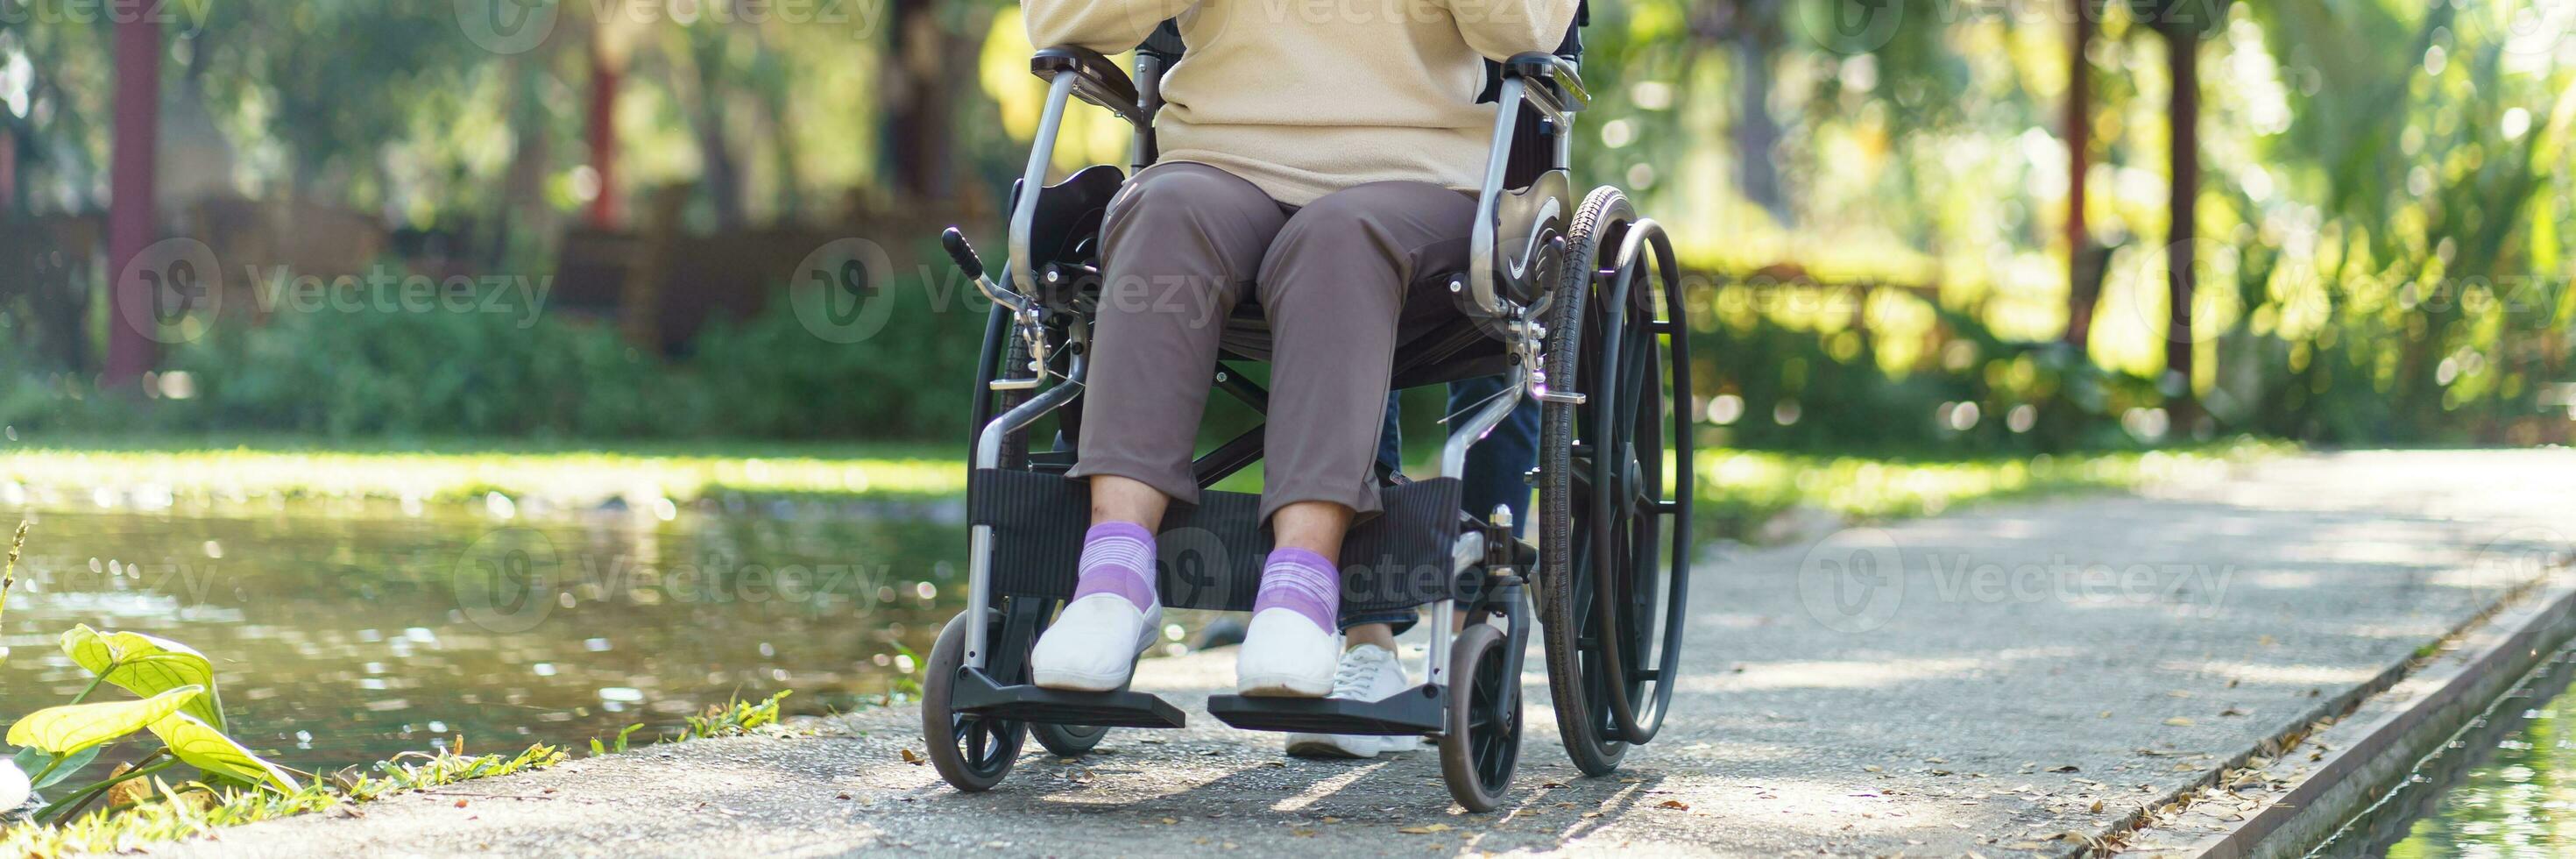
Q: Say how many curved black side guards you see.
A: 2